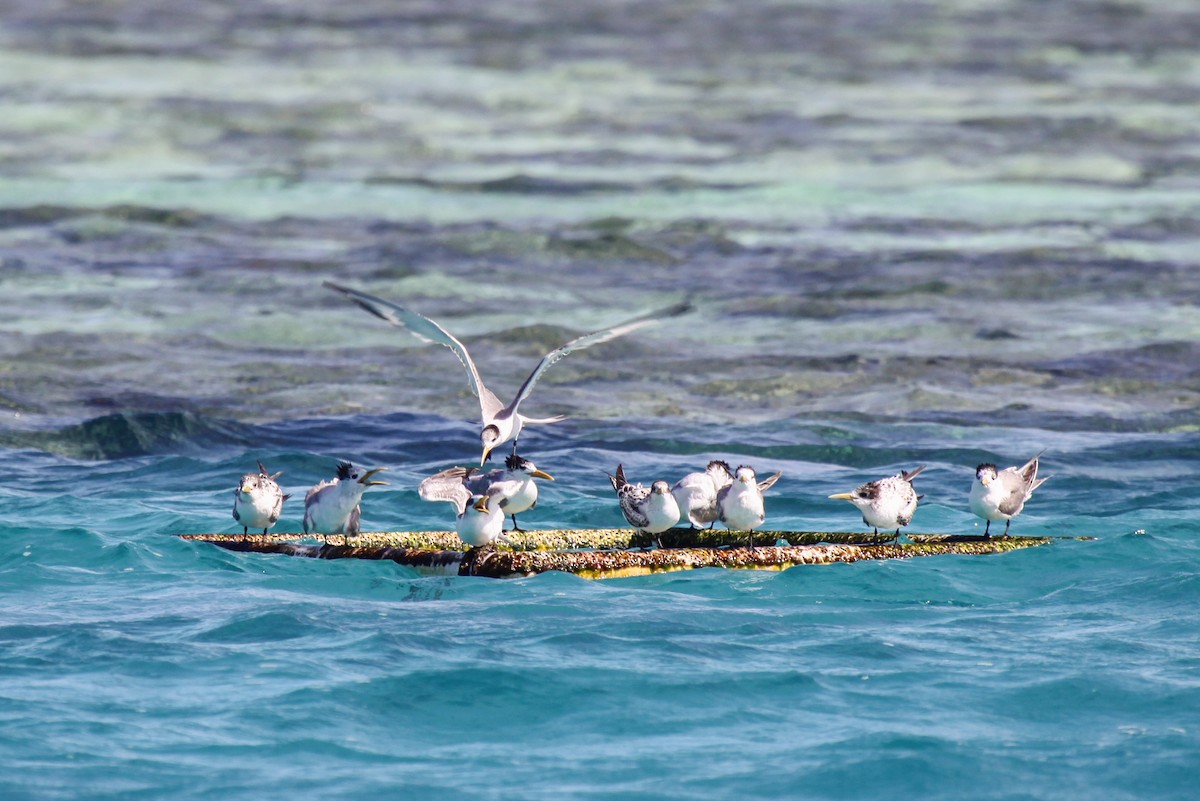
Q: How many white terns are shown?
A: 10